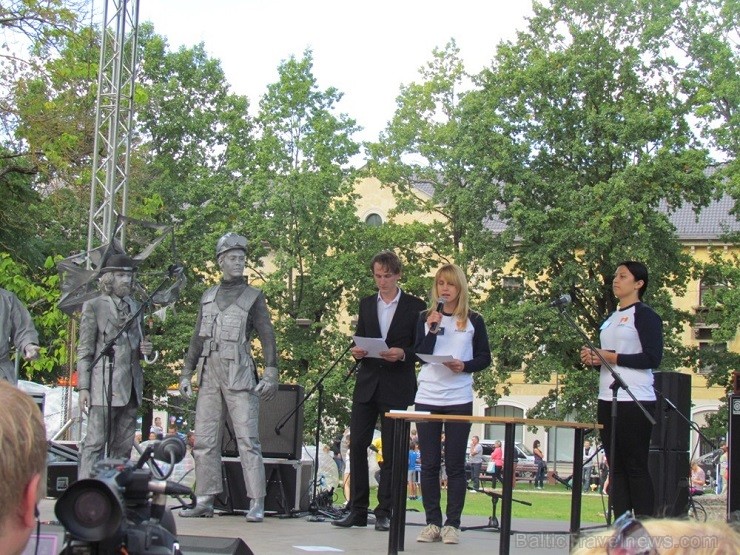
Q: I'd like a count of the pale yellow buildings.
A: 1